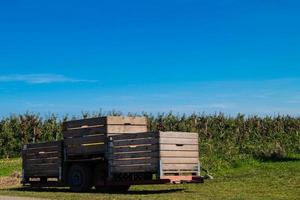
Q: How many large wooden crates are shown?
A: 3